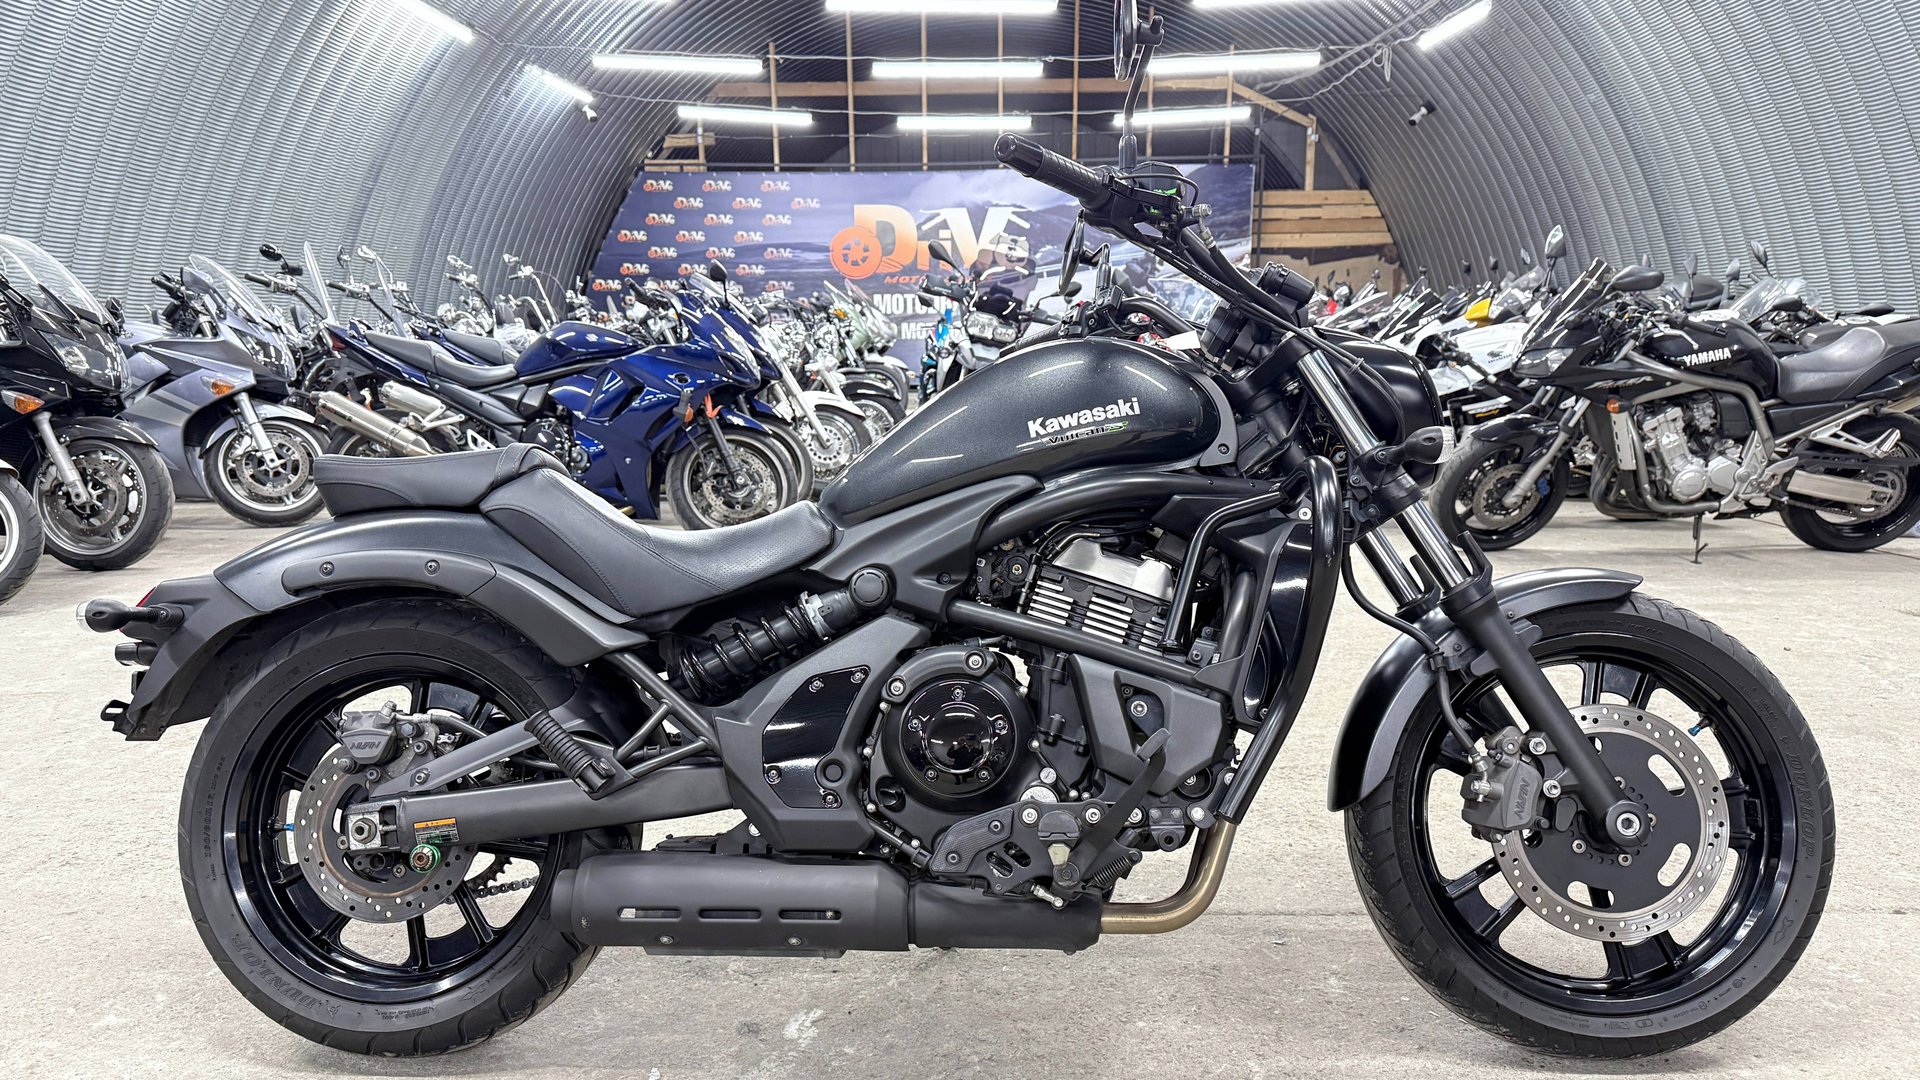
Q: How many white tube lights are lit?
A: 11